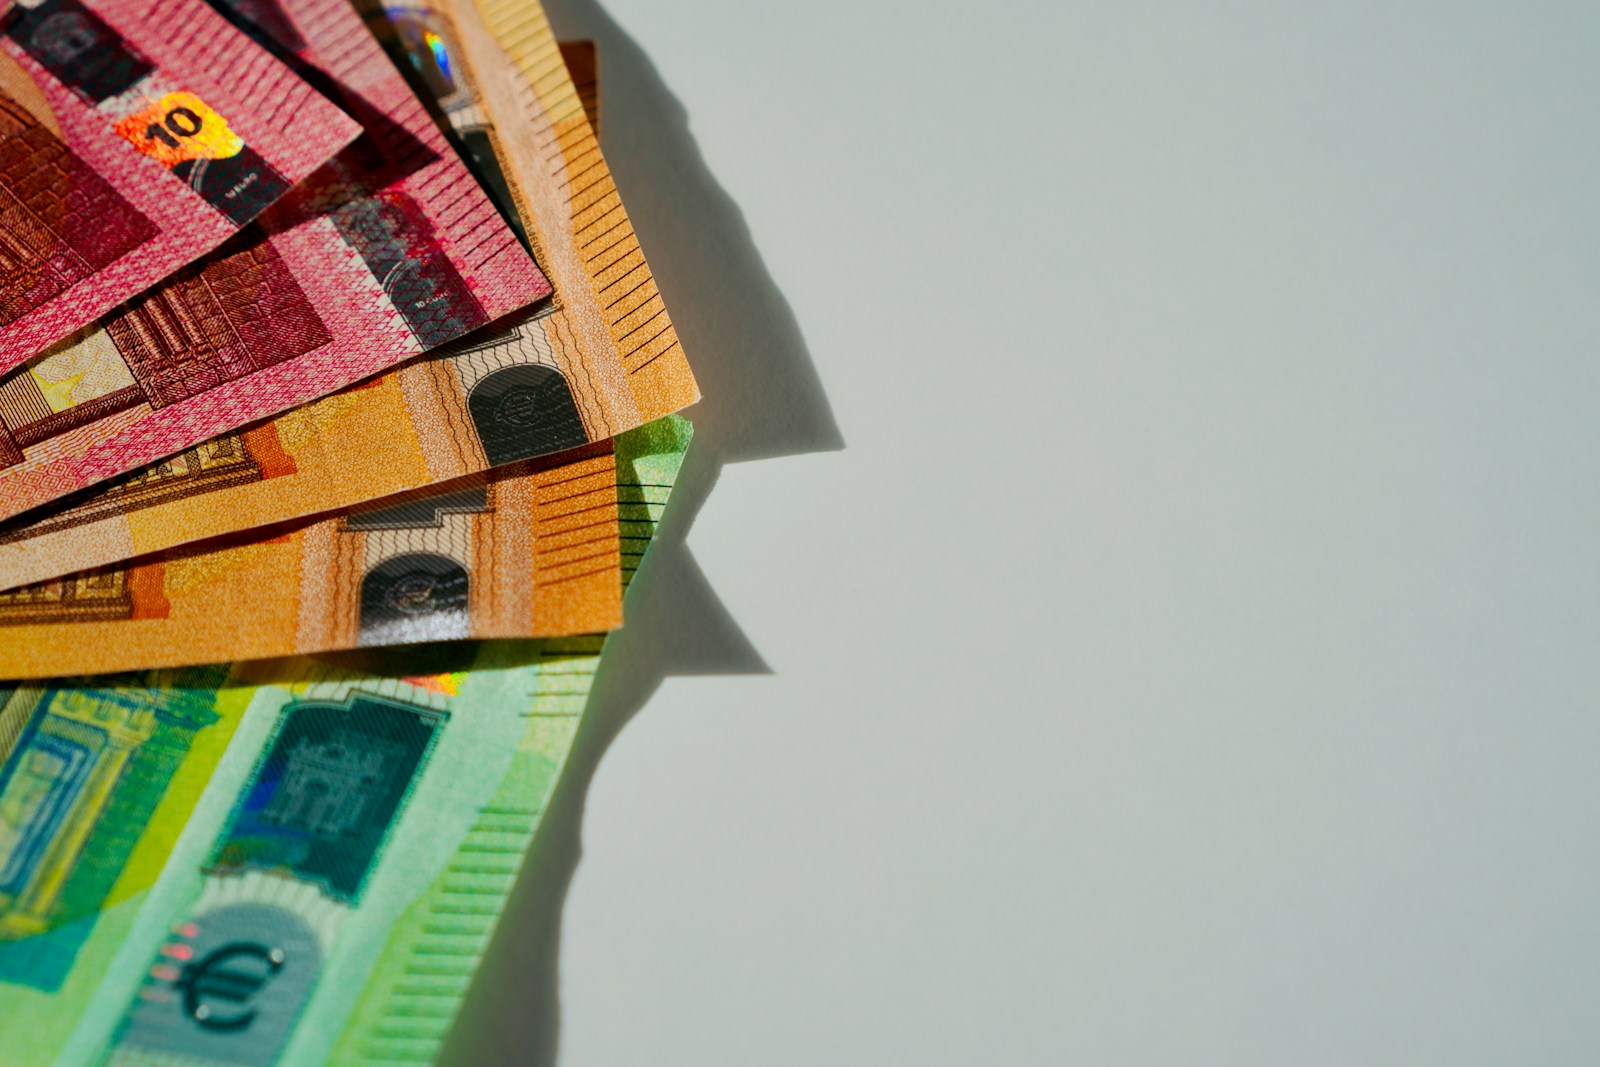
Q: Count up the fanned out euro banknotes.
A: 5